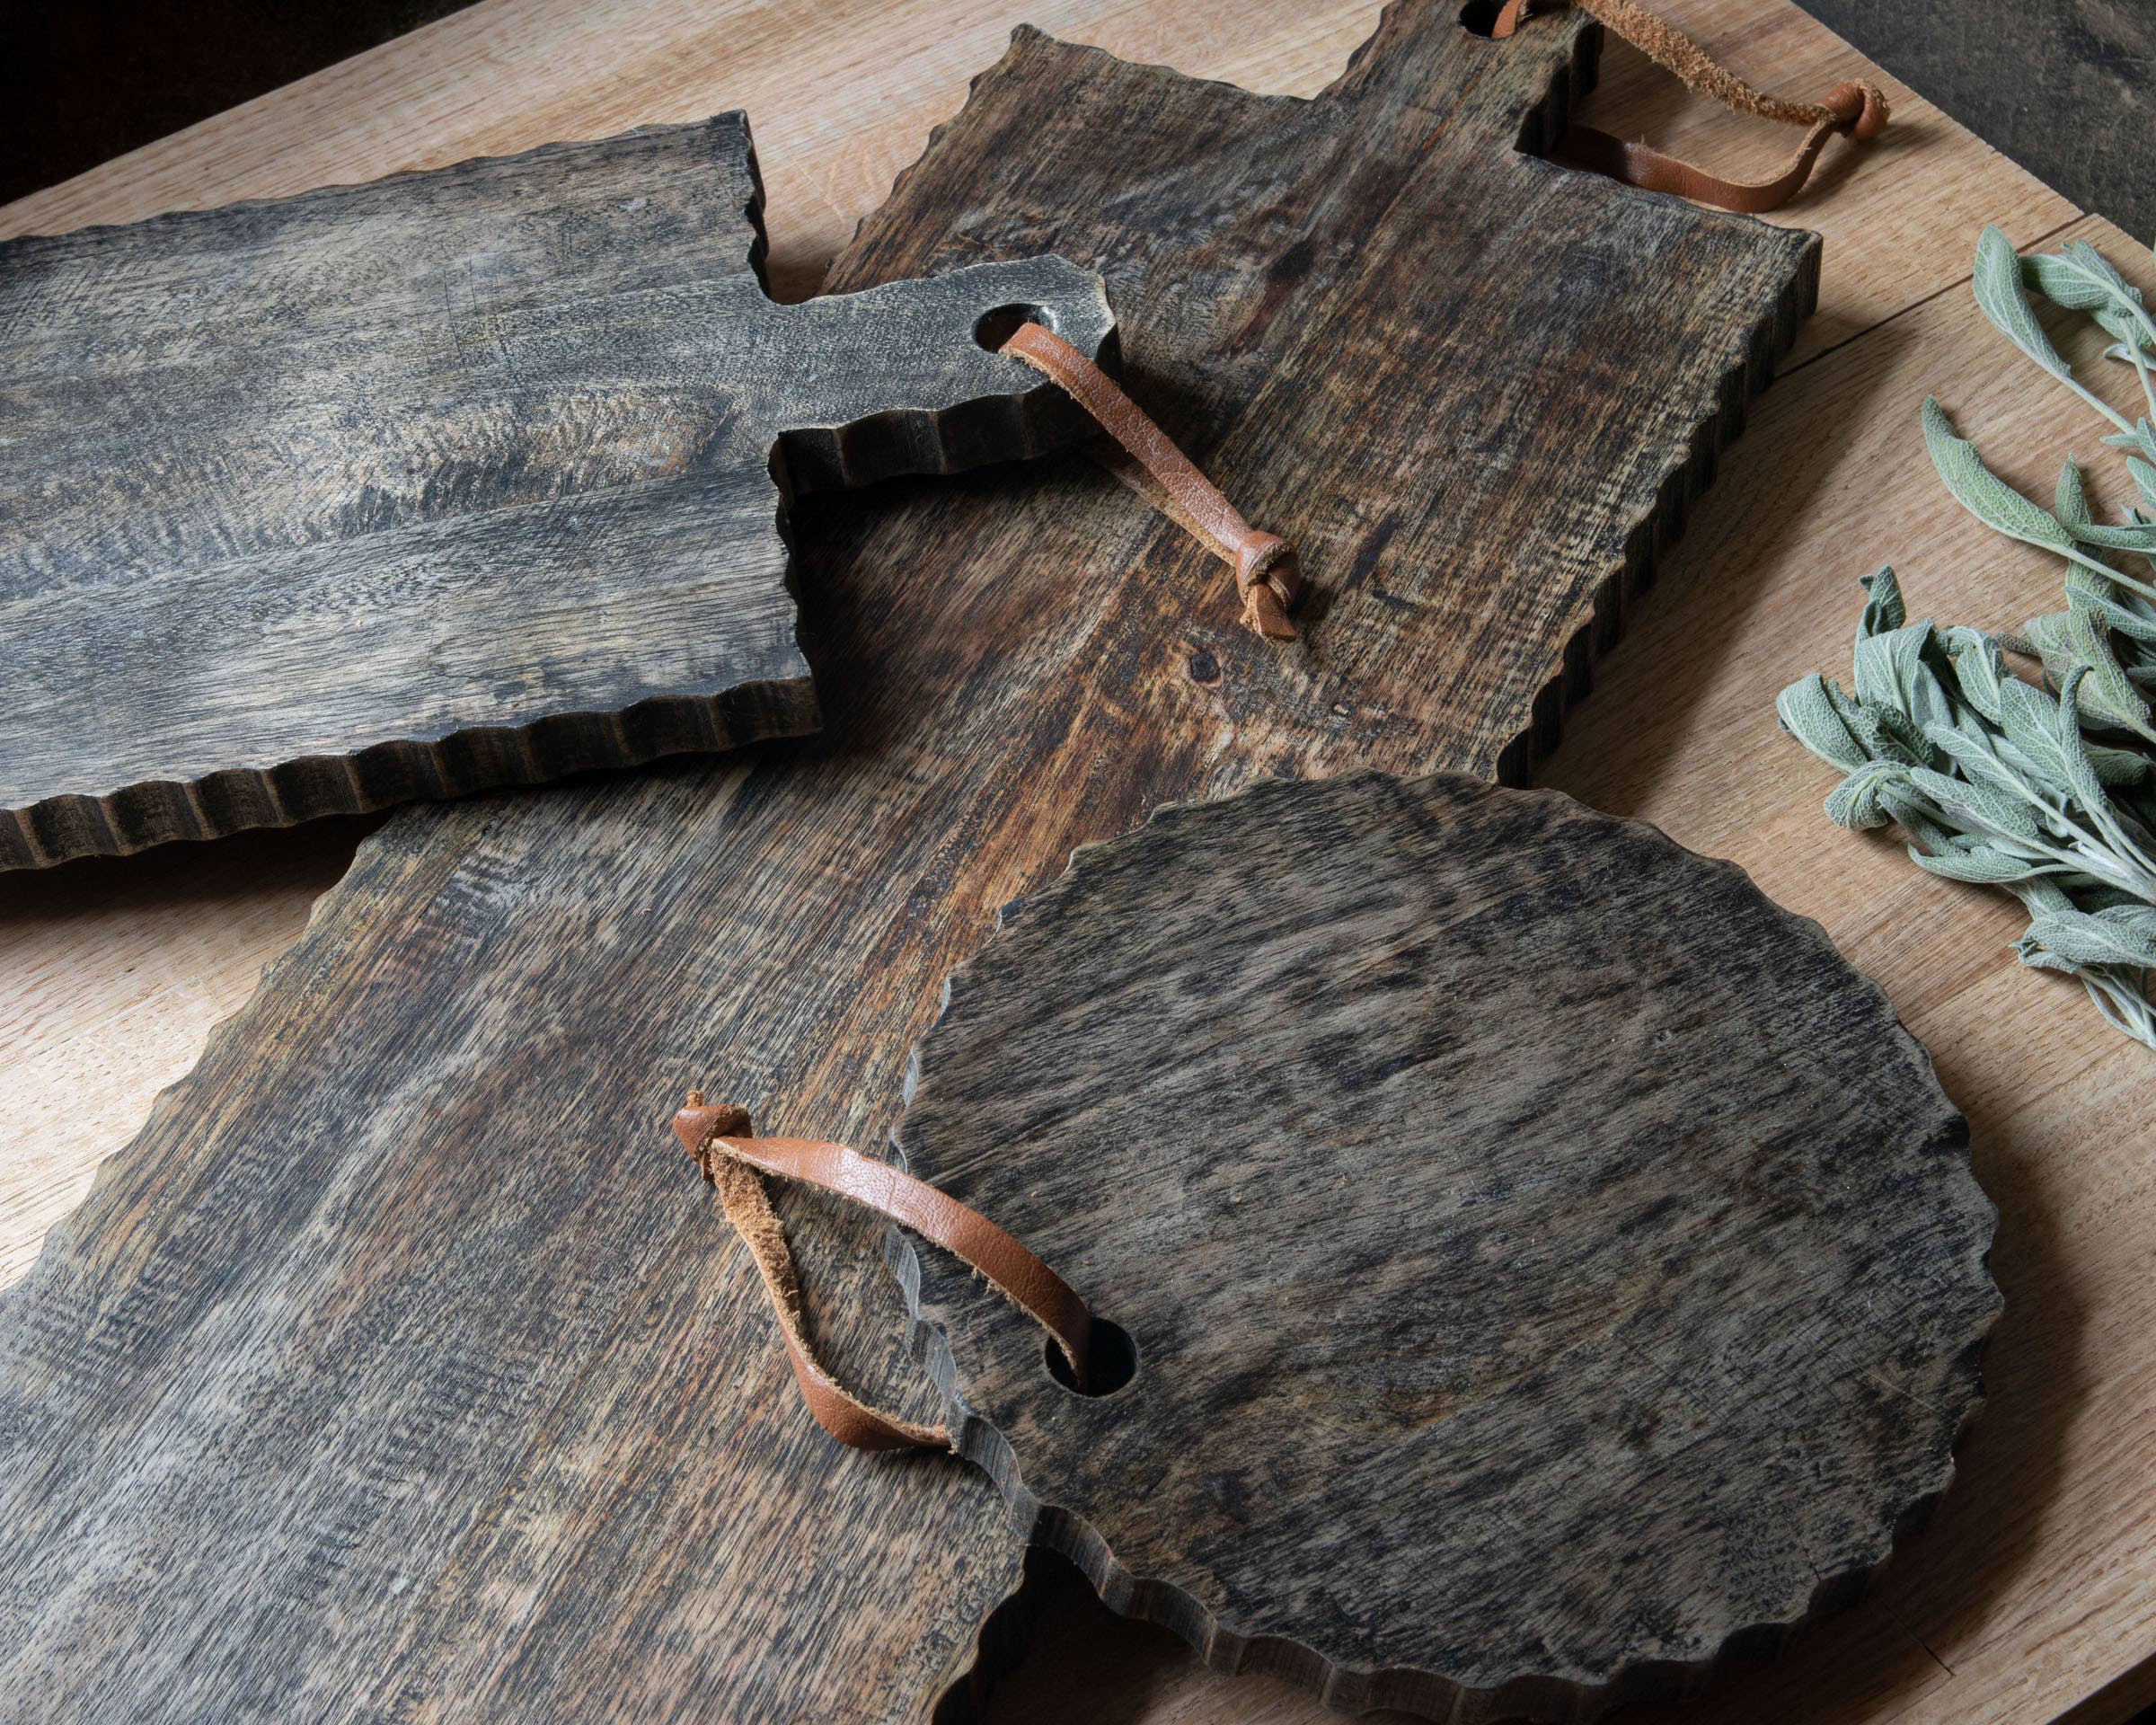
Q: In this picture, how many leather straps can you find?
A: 3